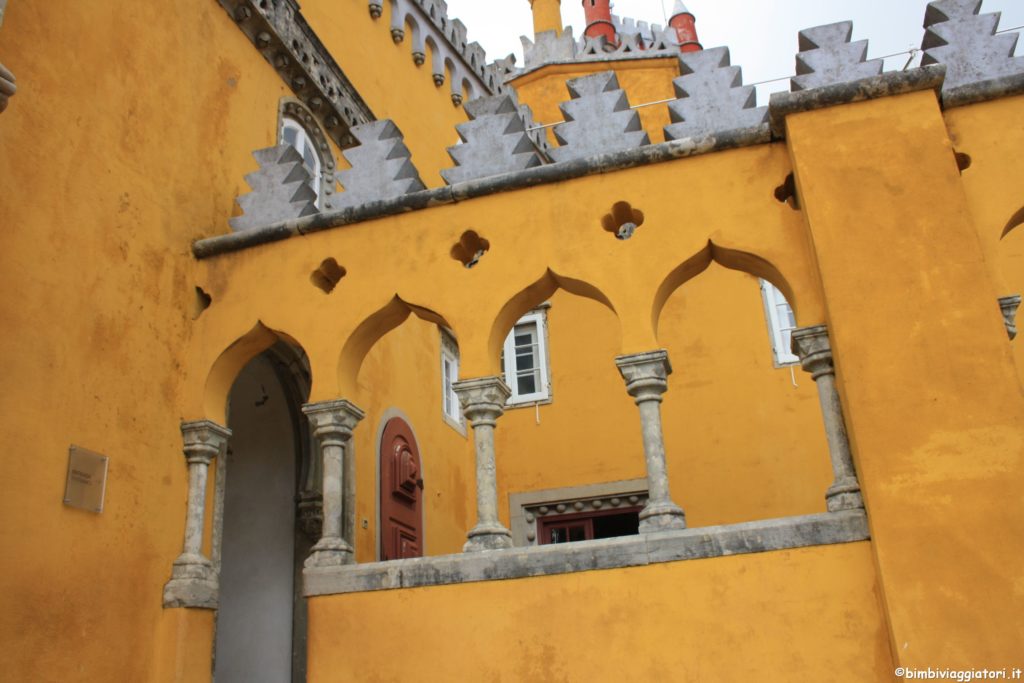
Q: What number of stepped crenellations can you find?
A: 7